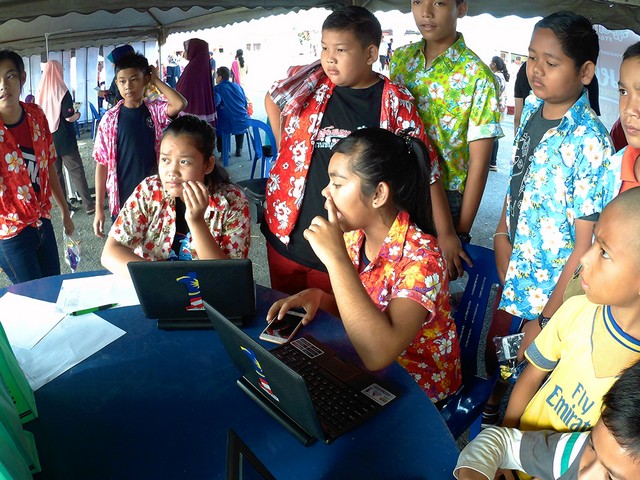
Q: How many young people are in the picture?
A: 10